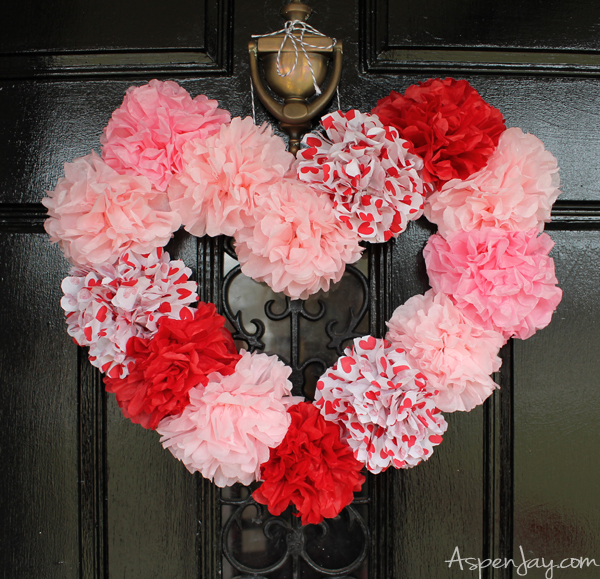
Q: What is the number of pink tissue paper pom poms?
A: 8